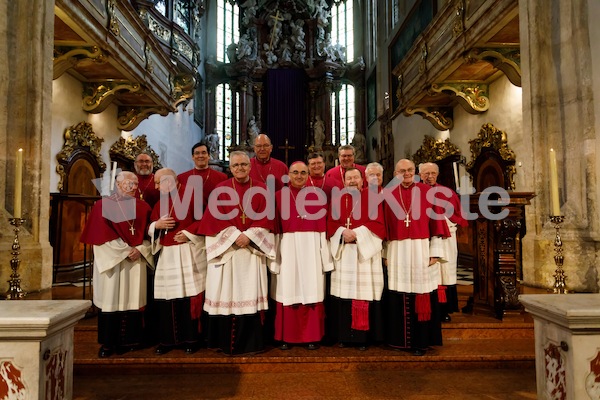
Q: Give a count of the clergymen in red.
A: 13